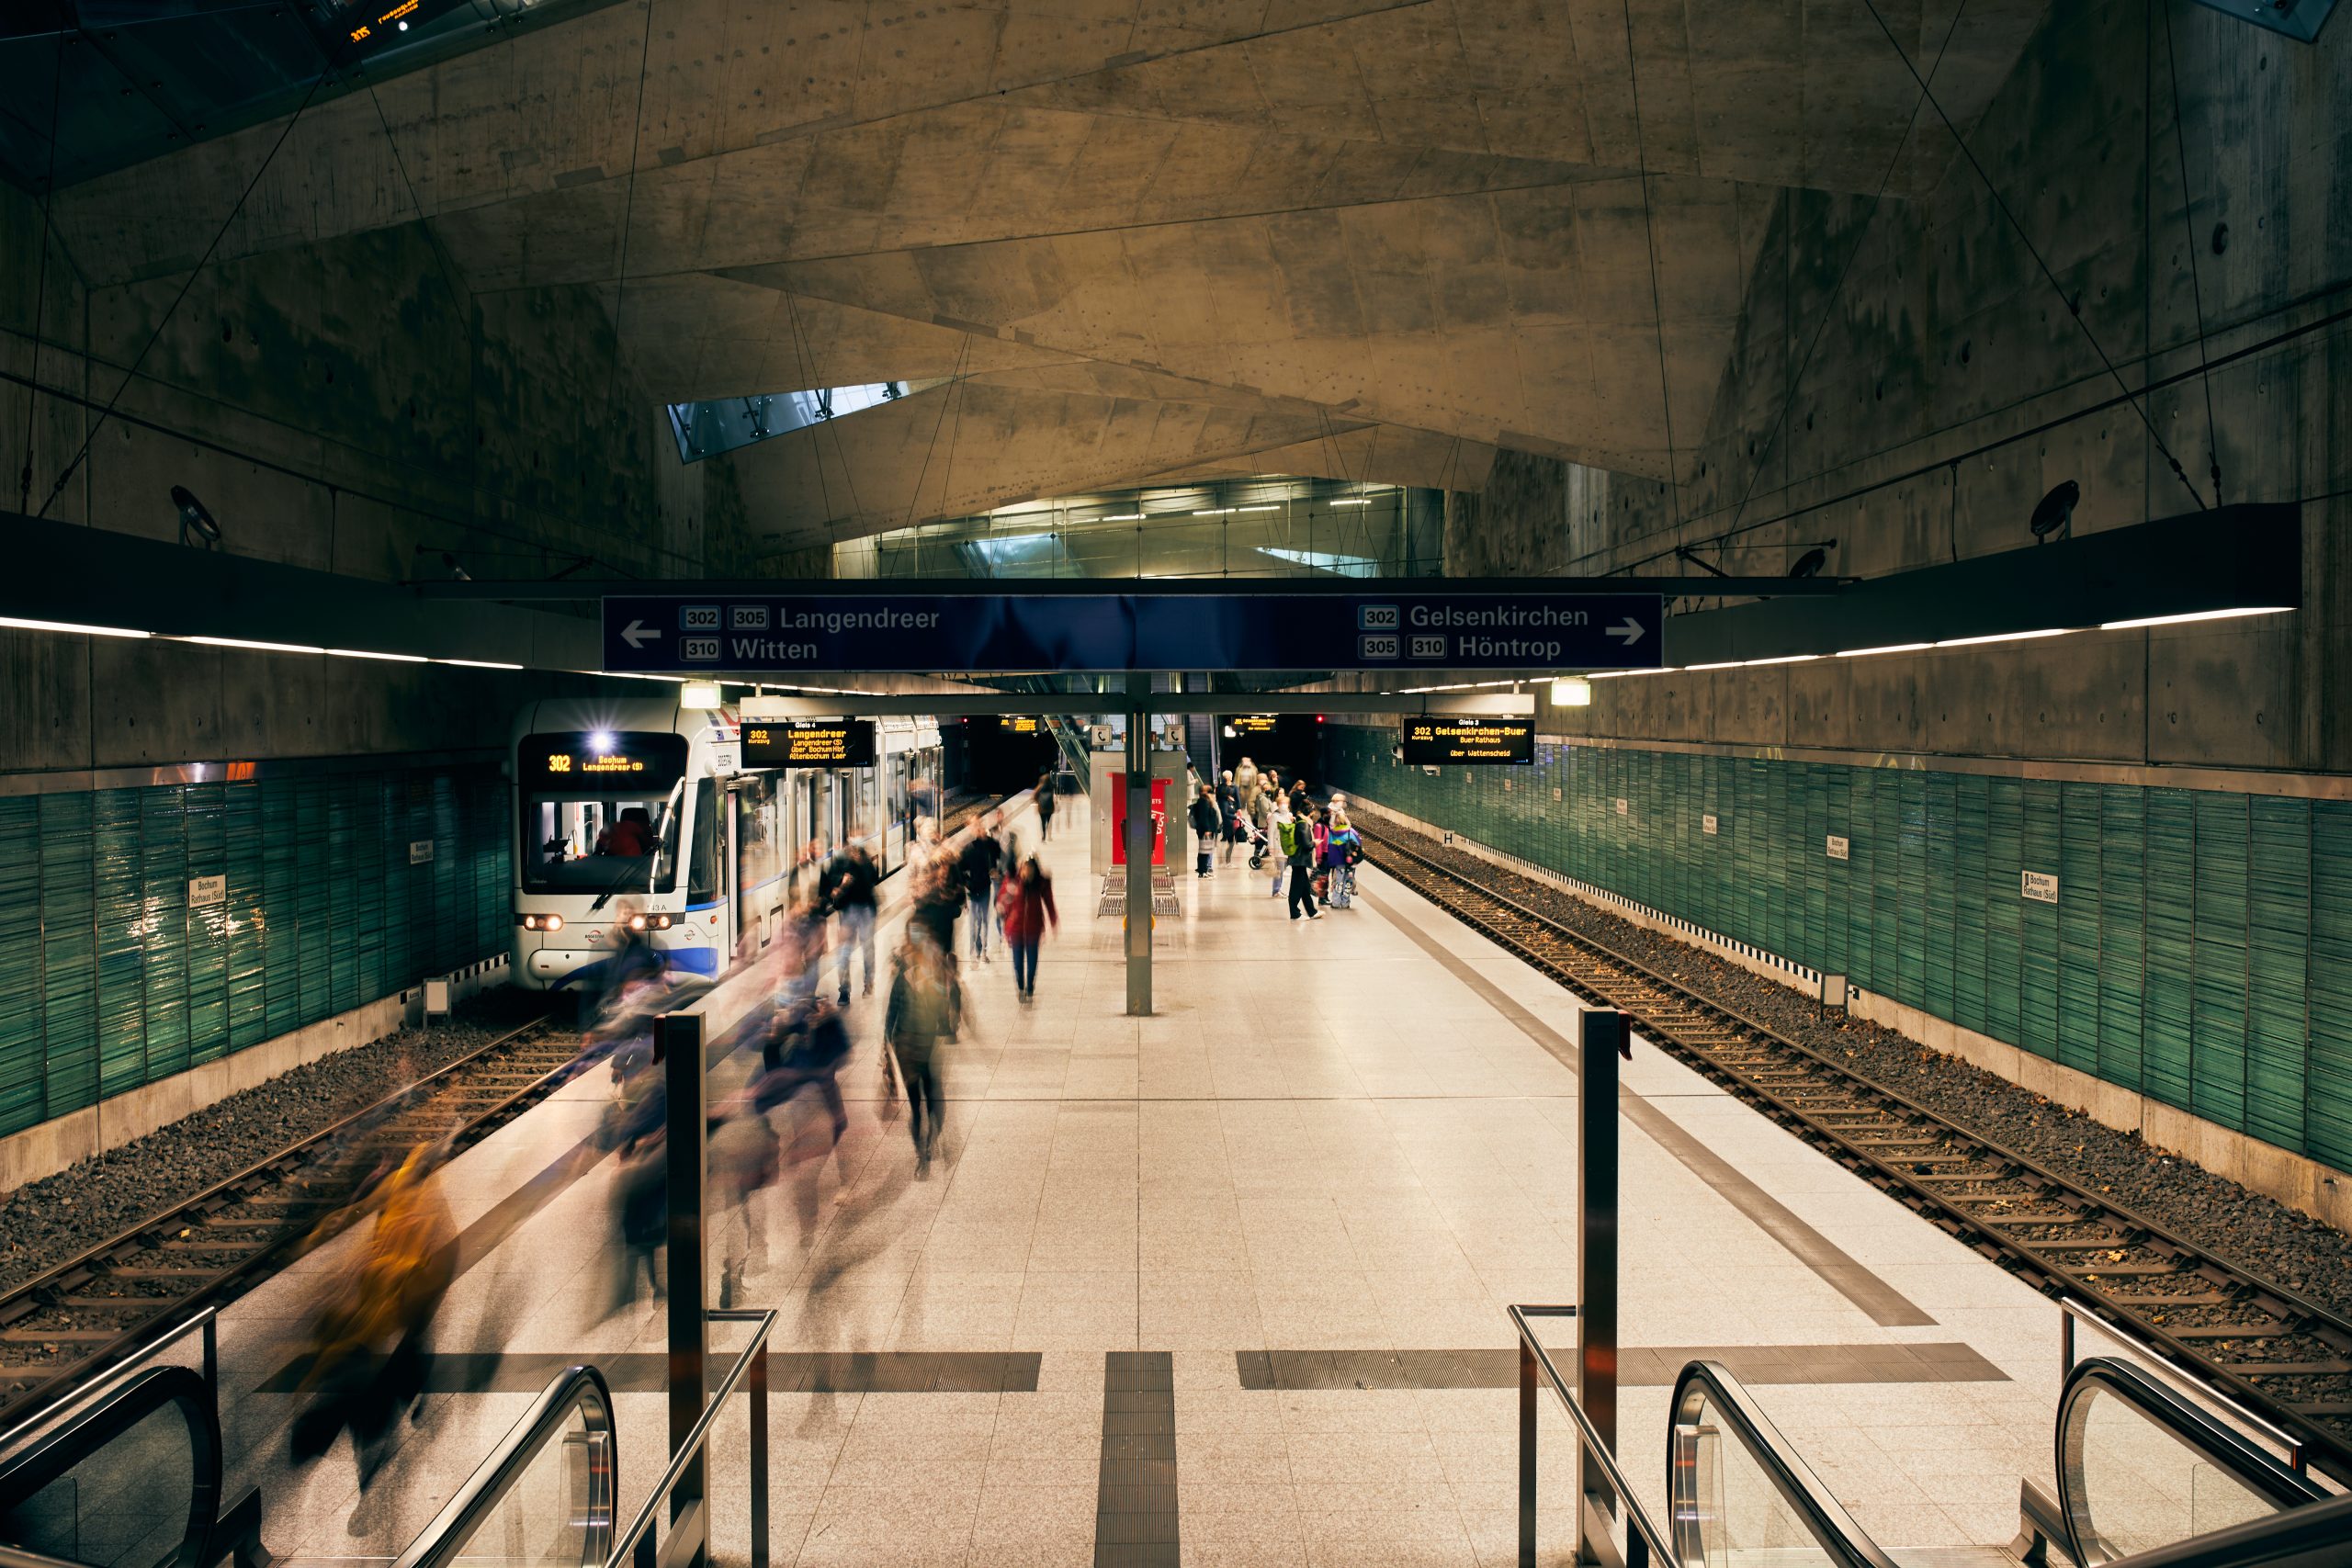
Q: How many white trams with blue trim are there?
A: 1